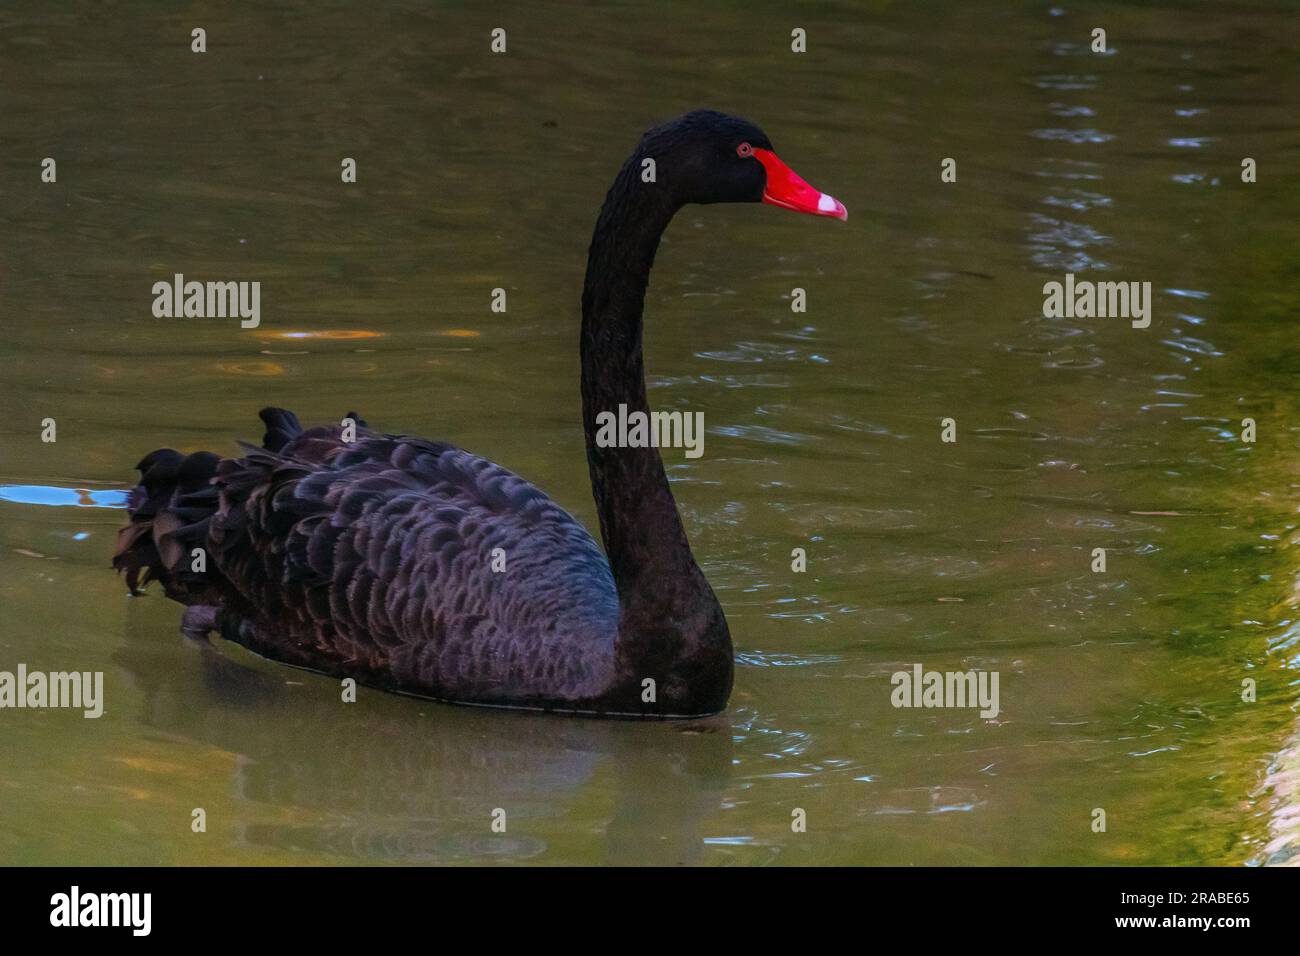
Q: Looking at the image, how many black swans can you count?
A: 1